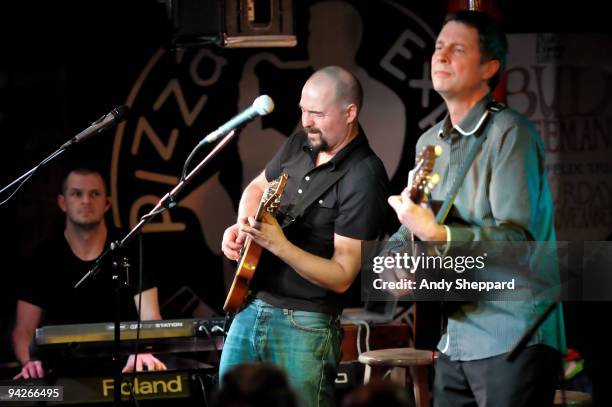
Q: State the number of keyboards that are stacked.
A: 2